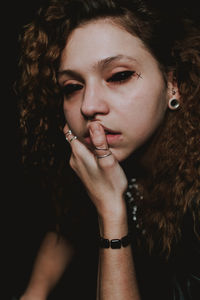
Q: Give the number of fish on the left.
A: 0